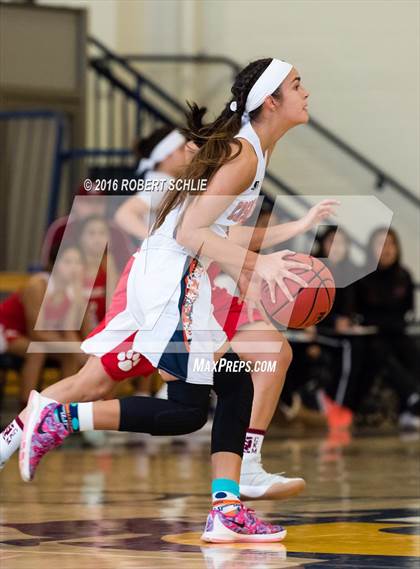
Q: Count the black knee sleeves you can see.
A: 2